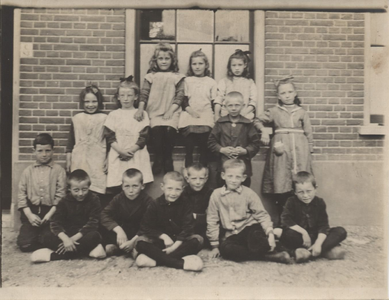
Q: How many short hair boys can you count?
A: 8